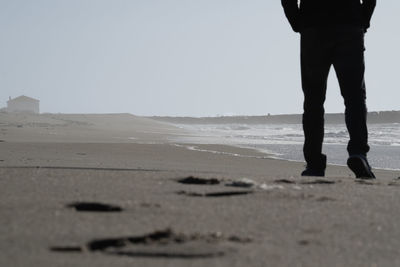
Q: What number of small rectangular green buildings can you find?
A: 0